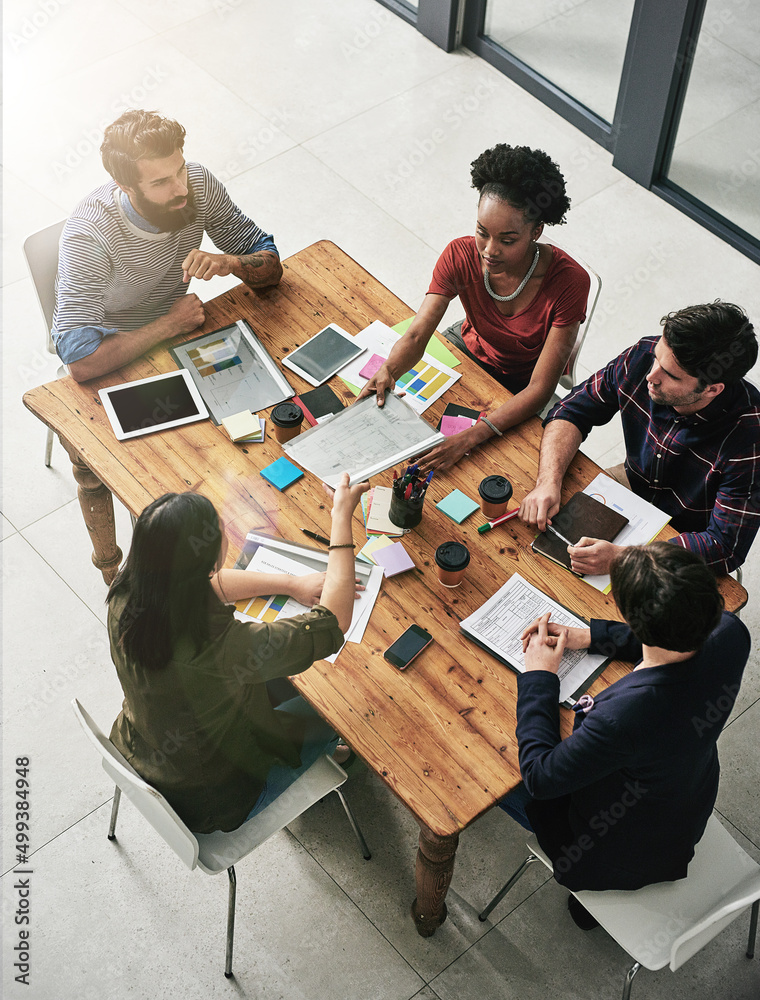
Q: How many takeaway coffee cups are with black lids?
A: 3